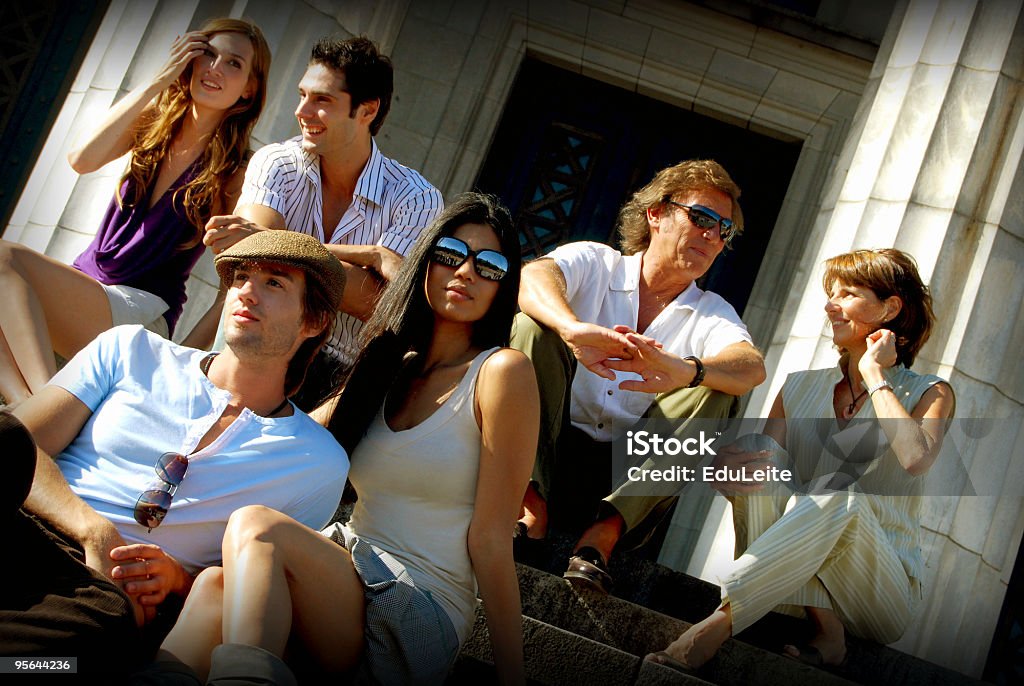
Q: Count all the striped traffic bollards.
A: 0